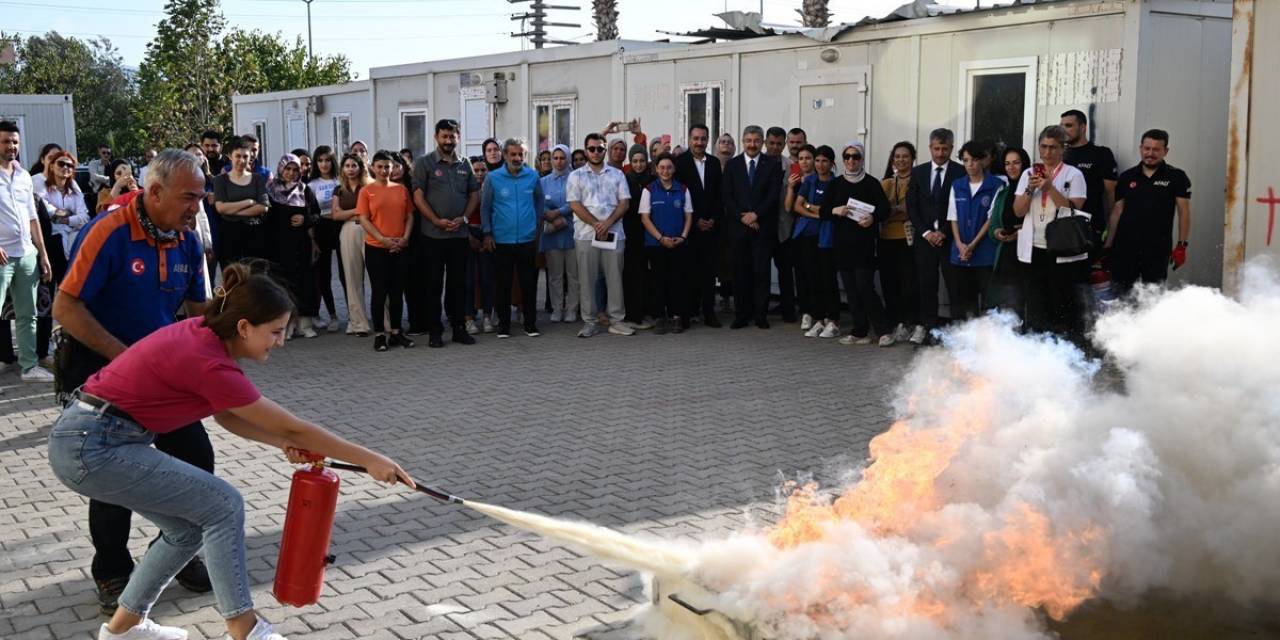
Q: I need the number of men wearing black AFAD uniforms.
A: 2